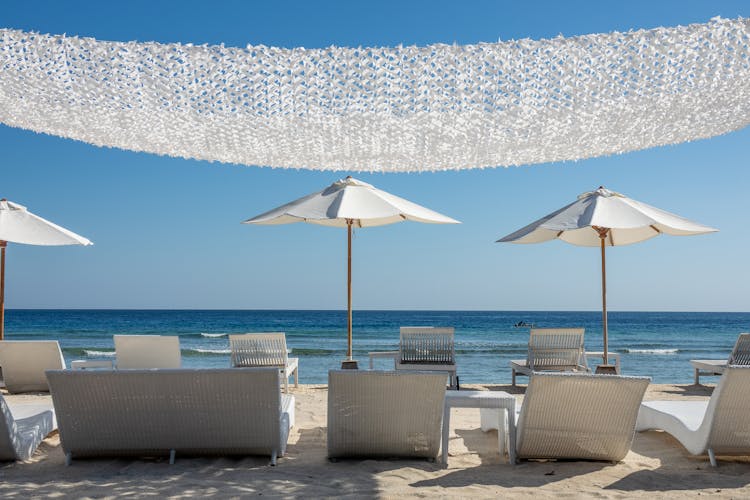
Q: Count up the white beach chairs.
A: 11